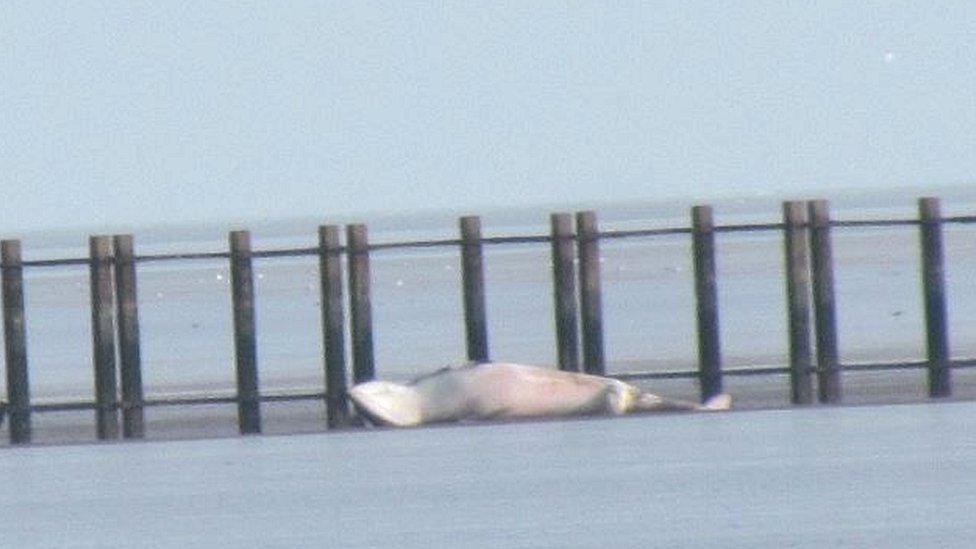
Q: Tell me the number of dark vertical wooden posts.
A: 13